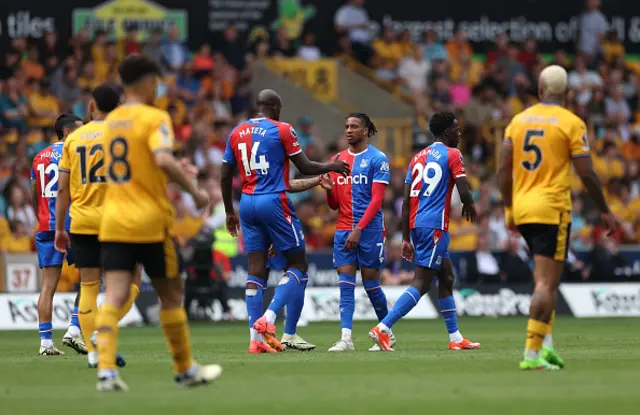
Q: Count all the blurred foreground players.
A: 3